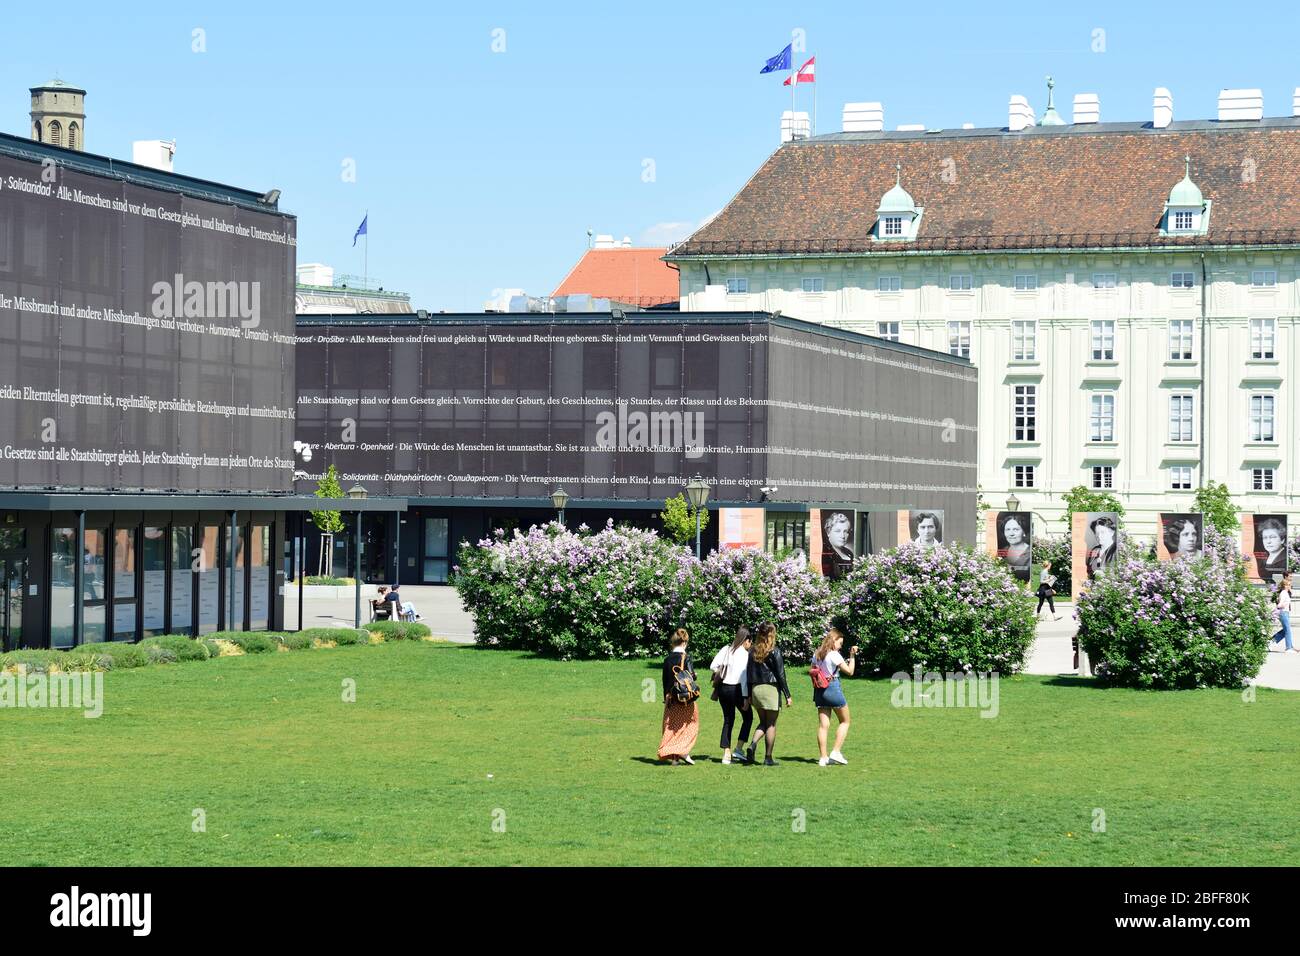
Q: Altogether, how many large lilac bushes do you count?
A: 4